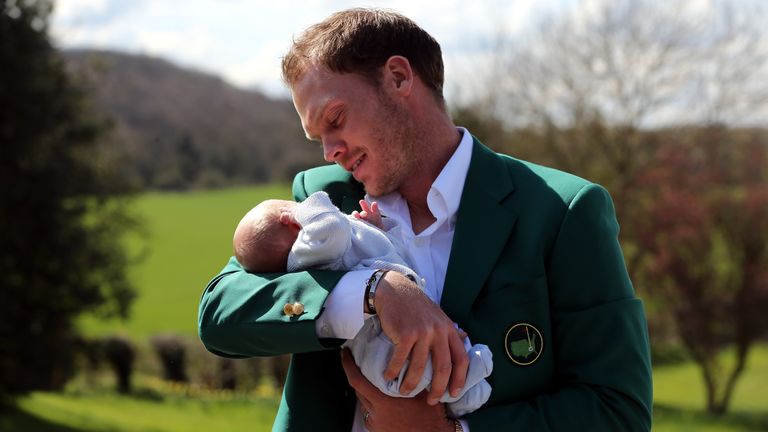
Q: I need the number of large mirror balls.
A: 0